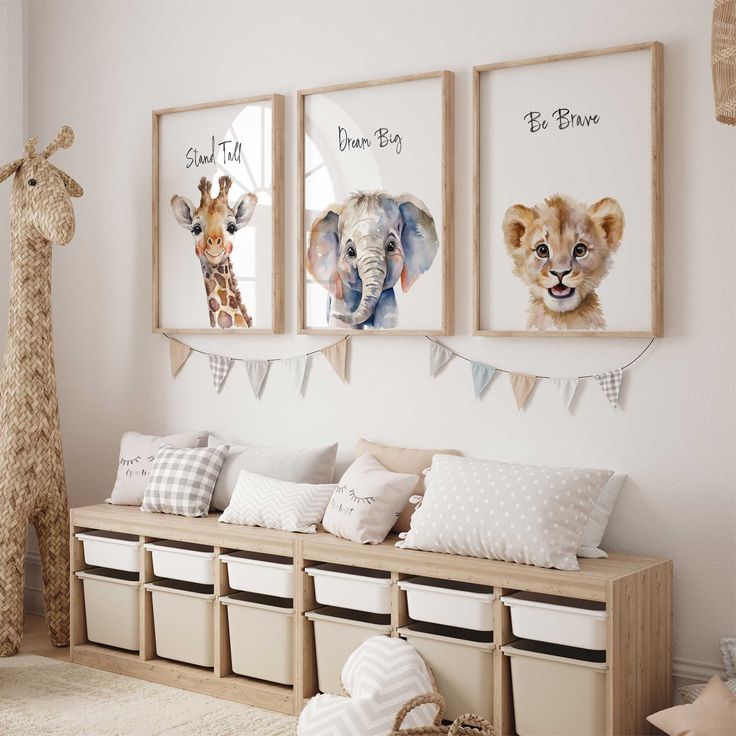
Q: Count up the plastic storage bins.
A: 12